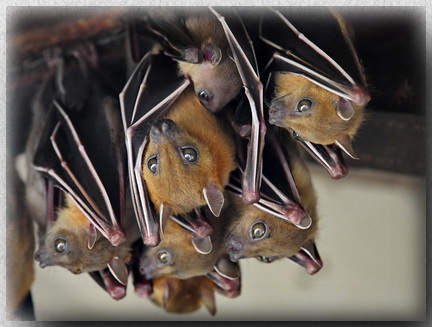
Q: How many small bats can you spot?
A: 7